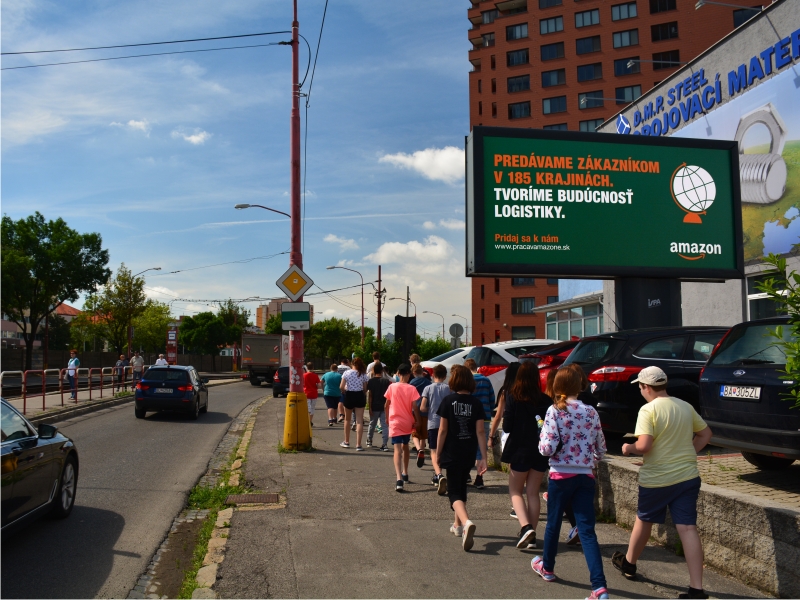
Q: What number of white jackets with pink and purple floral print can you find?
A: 1